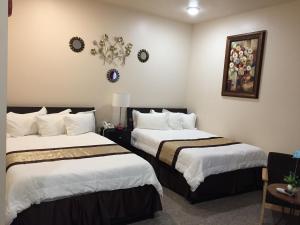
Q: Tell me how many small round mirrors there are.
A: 3